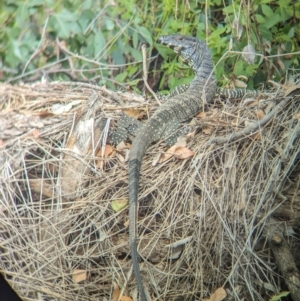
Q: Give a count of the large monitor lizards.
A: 1